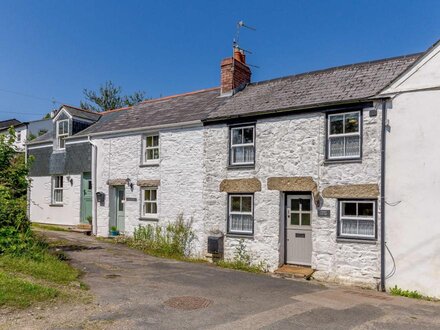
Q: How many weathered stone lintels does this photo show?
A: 5